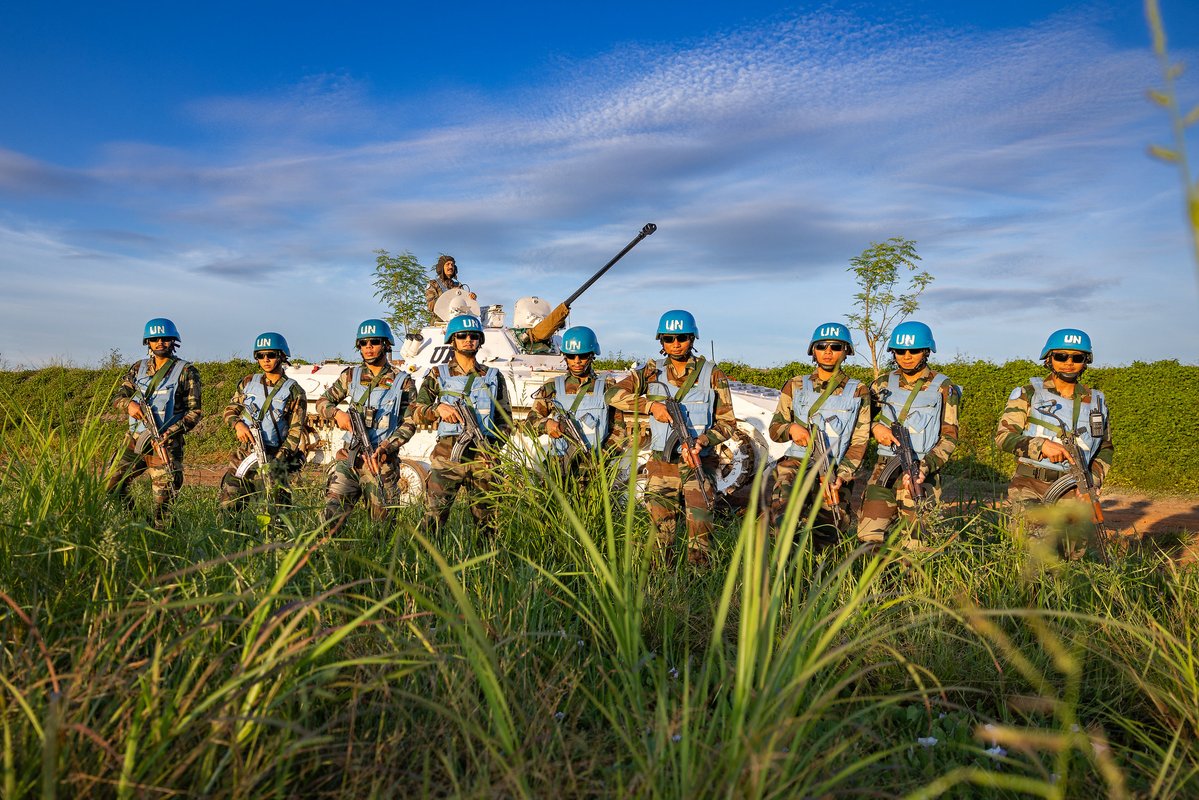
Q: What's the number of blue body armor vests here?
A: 9